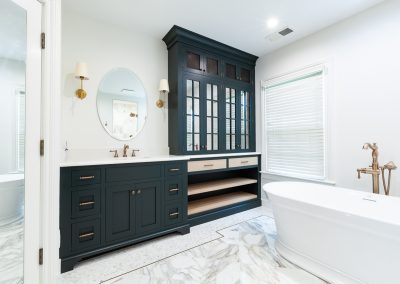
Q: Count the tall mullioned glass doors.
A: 4